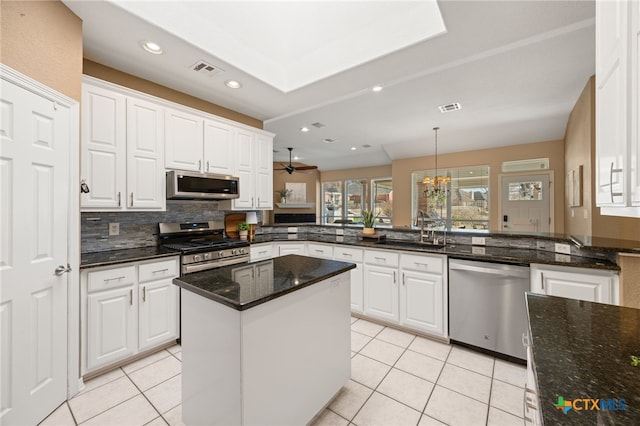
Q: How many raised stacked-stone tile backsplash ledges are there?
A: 1